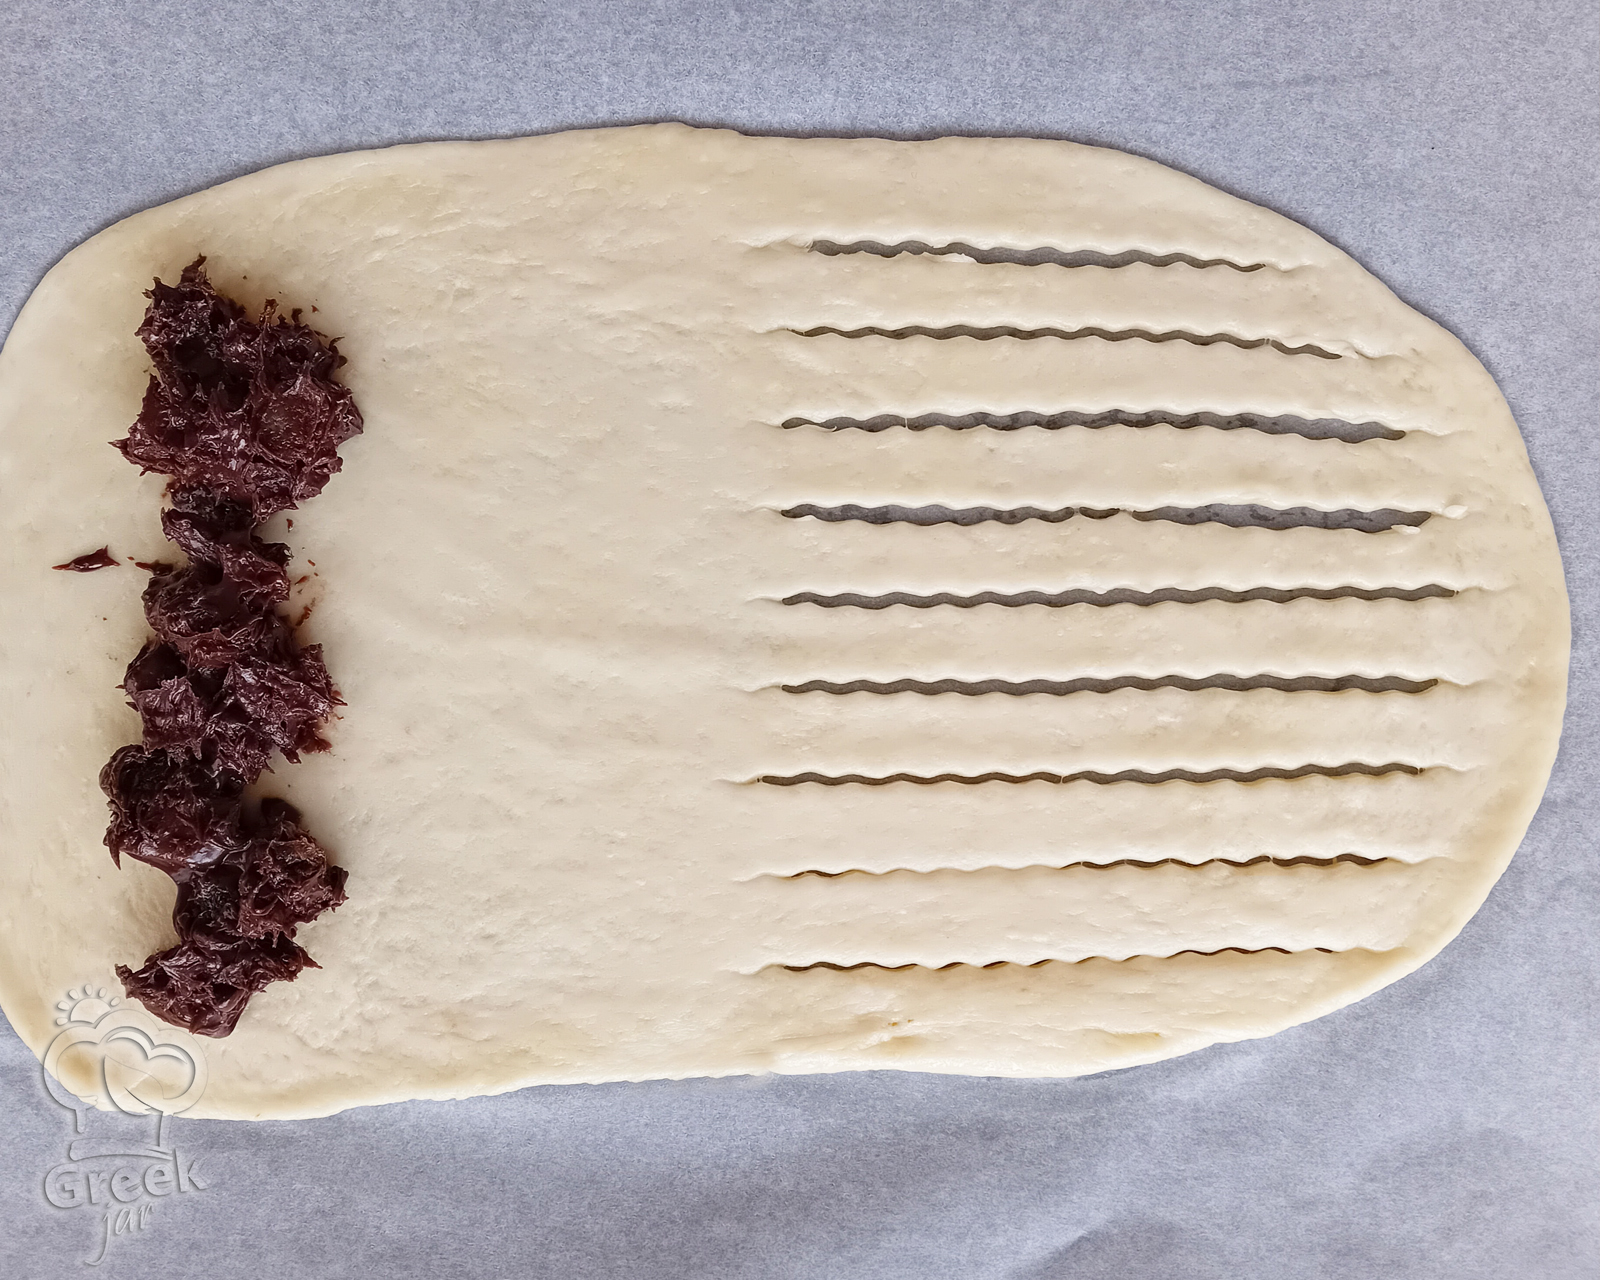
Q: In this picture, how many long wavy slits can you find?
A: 9